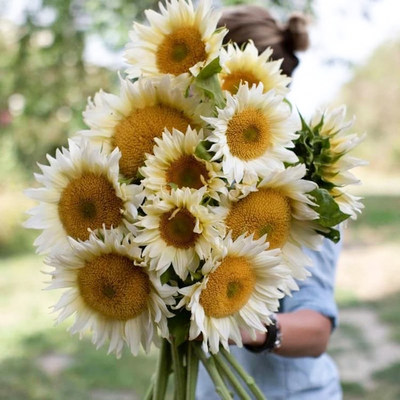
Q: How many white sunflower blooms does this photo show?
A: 11